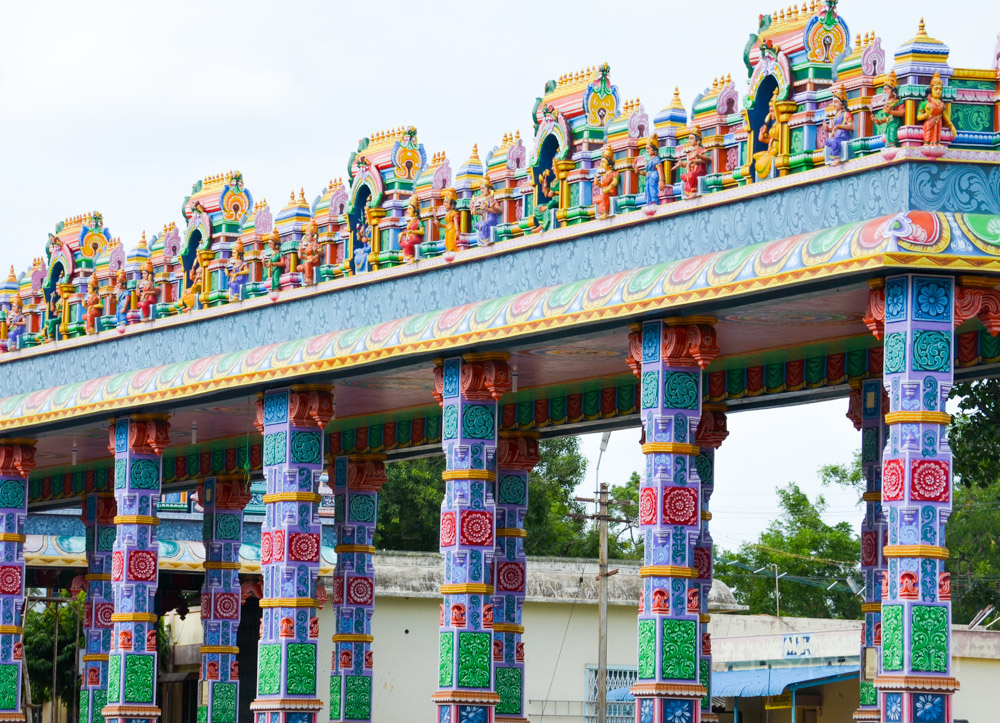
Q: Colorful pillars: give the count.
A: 12